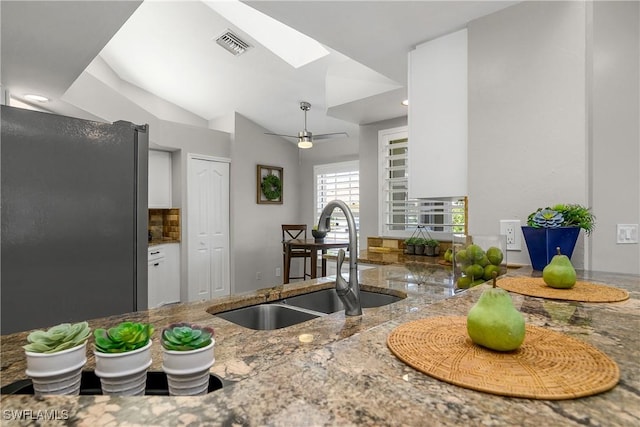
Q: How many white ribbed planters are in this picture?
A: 3